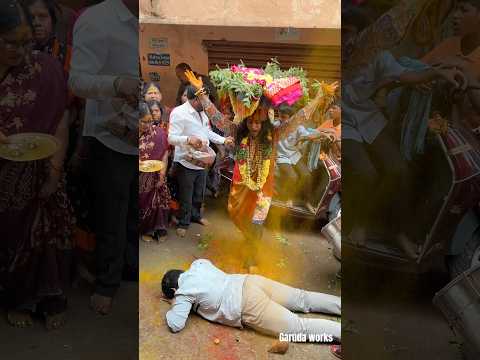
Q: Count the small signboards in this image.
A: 3